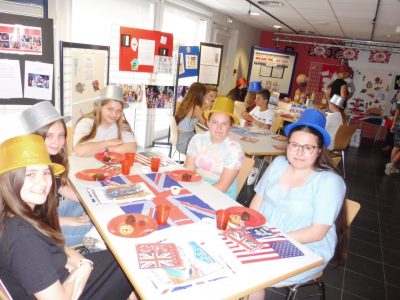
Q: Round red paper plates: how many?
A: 5